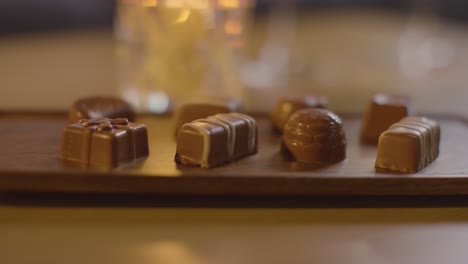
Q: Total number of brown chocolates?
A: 8